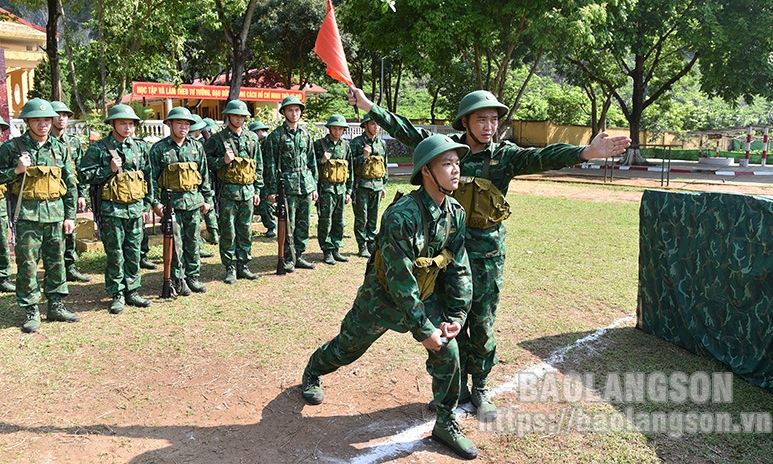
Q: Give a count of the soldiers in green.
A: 14